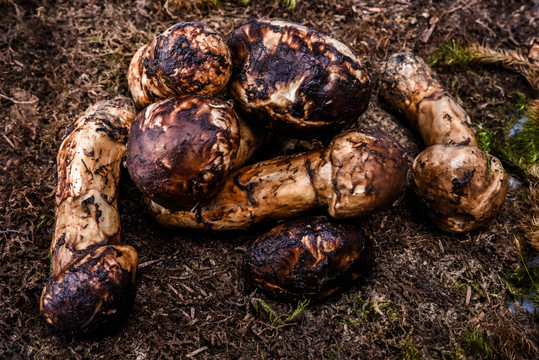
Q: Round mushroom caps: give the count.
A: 7